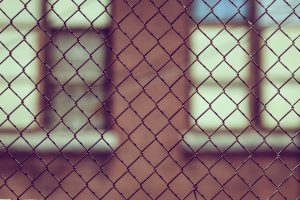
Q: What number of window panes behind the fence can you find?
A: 12